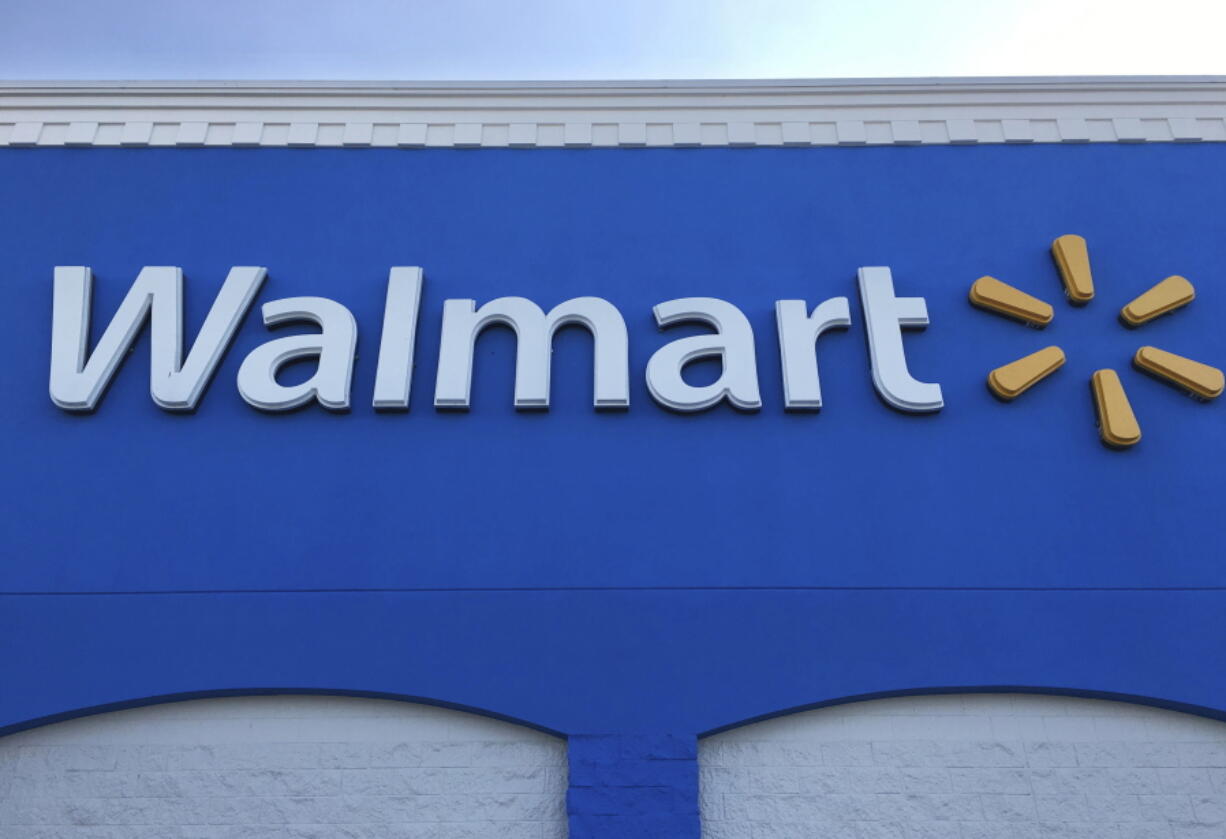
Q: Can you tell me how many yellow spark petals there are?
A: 6